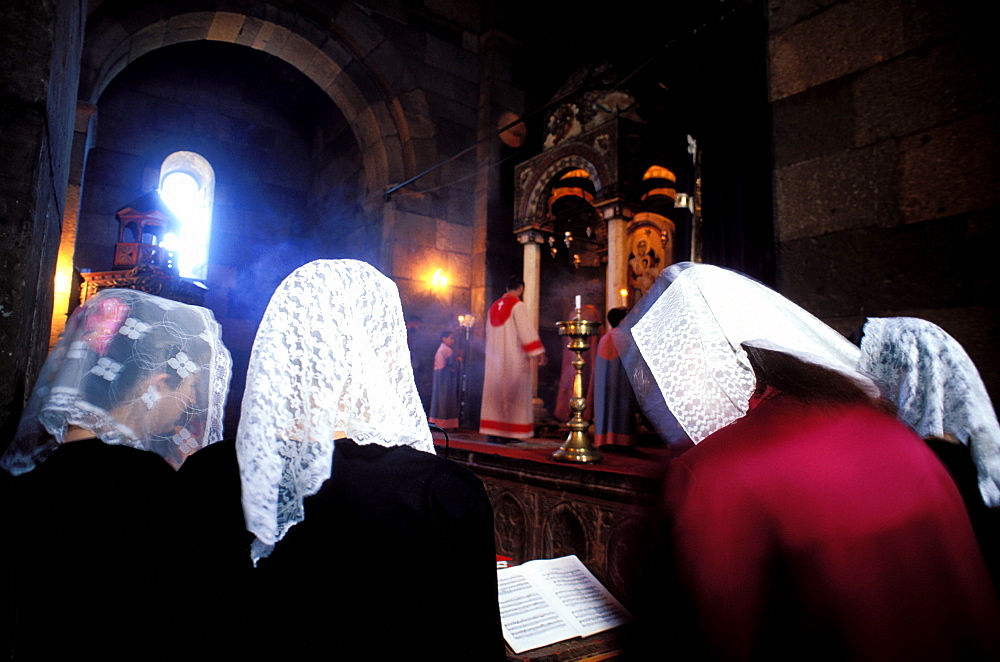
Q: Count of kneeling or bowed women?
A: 4